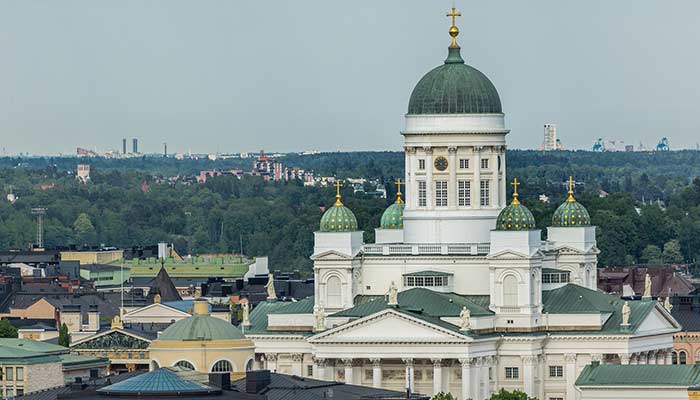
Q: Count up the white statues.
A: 8